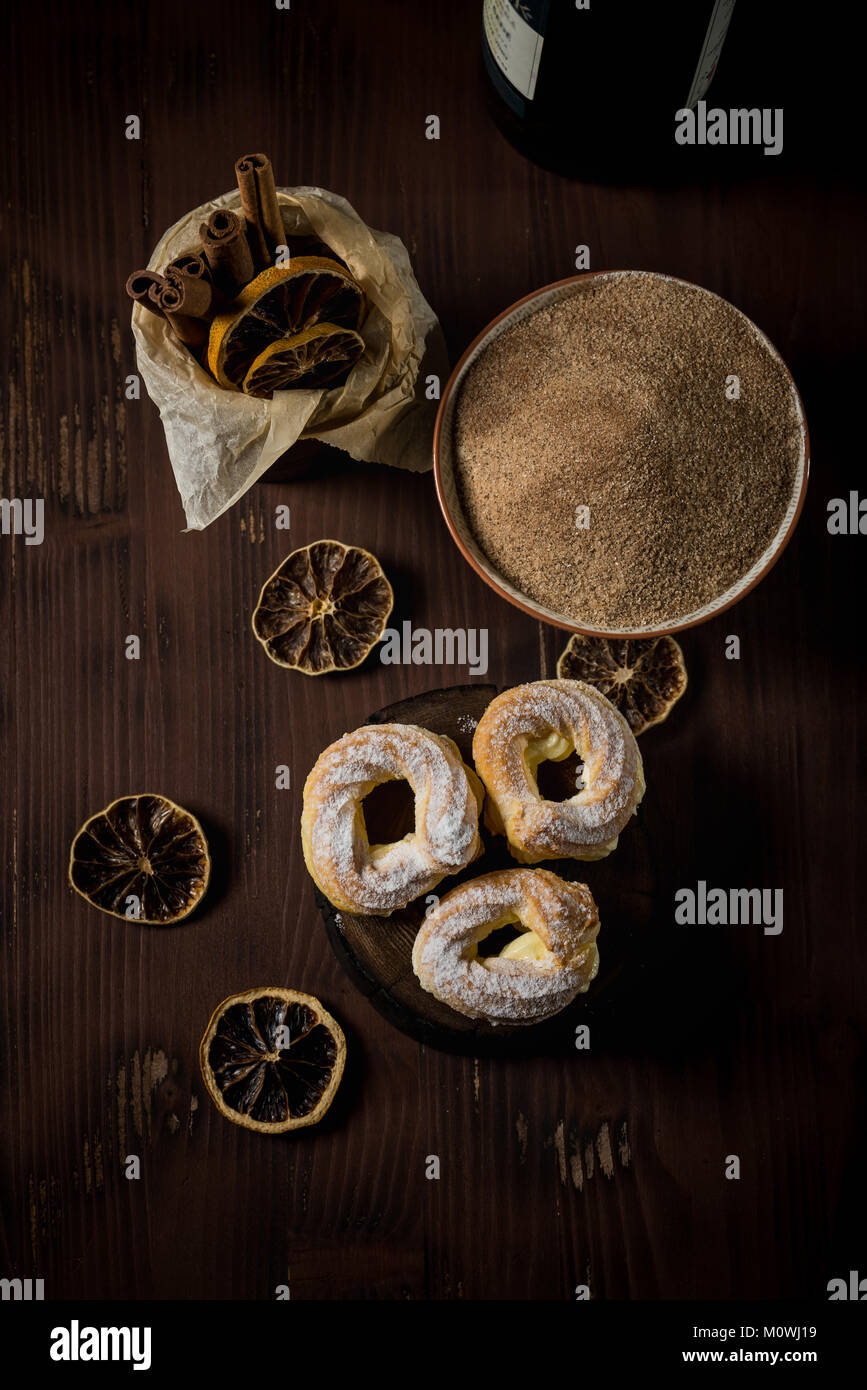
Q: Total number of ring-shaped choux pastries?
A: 3